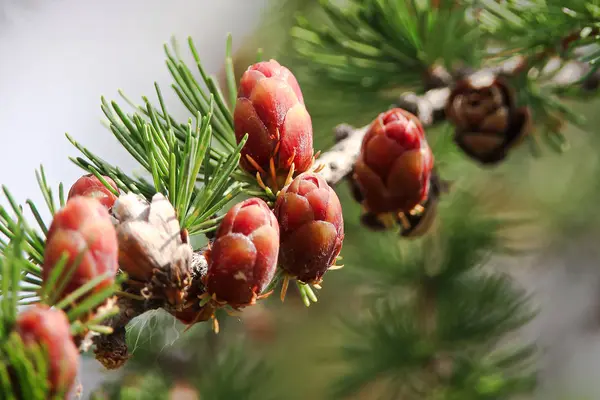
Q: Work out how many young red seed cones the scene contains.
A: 7